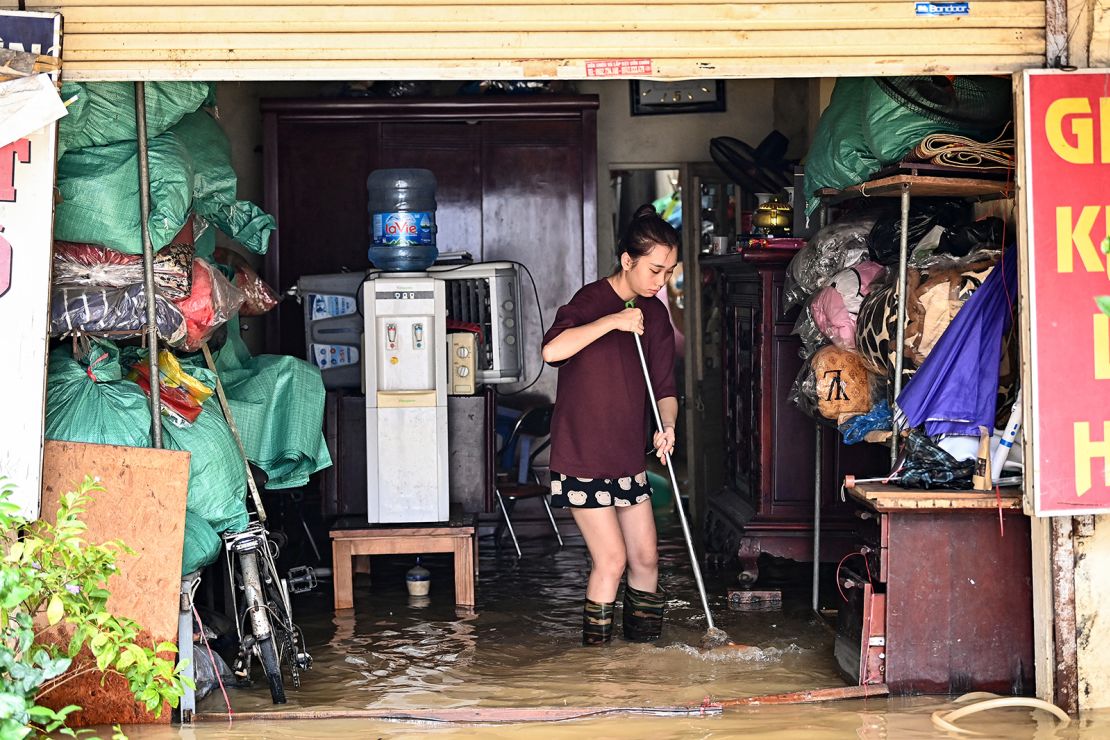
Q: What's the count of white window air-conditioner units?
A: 1